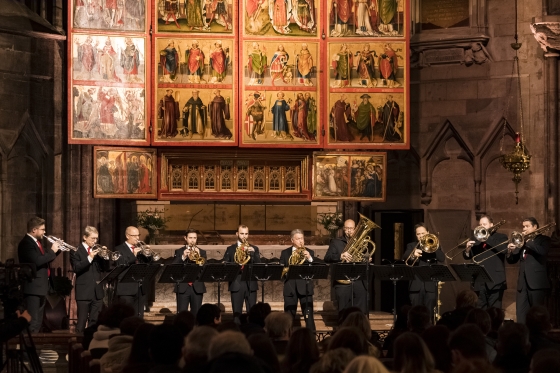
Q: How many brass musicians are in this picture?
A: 10